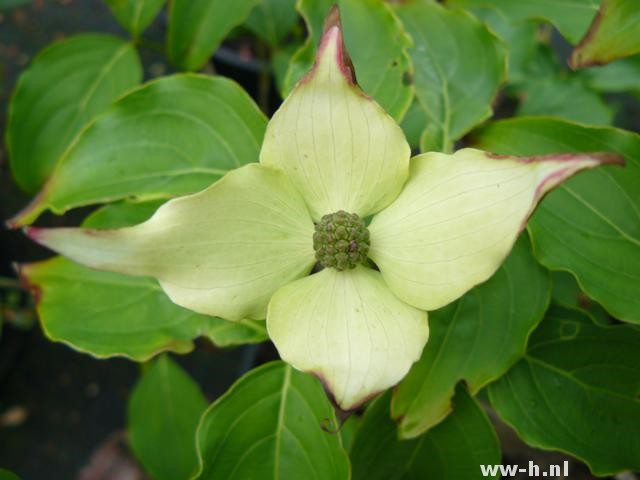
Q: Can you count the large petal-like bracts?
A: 4